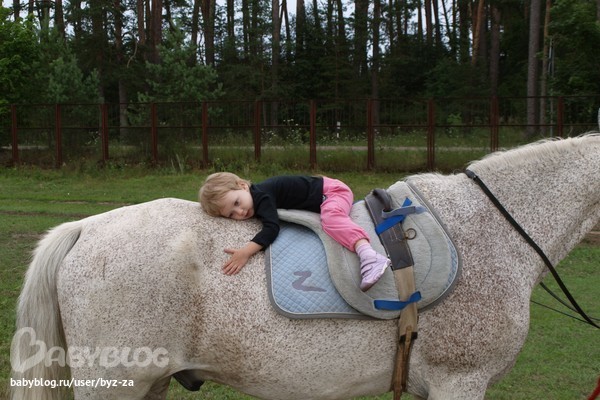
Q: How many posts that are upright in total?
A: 11